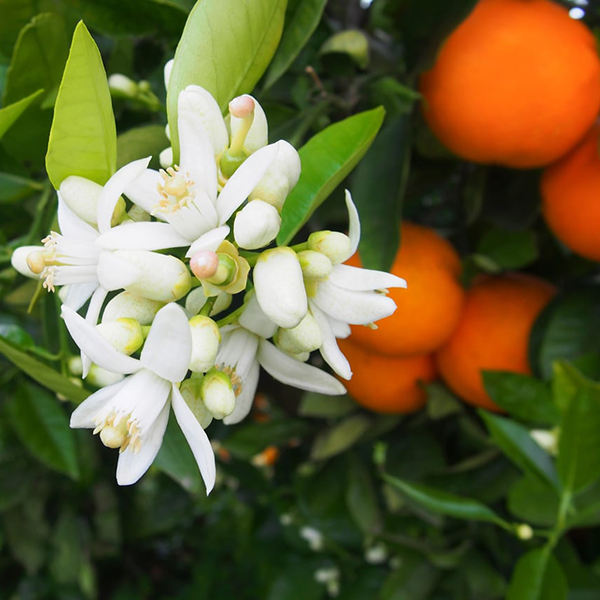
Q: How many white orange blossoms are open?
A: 5